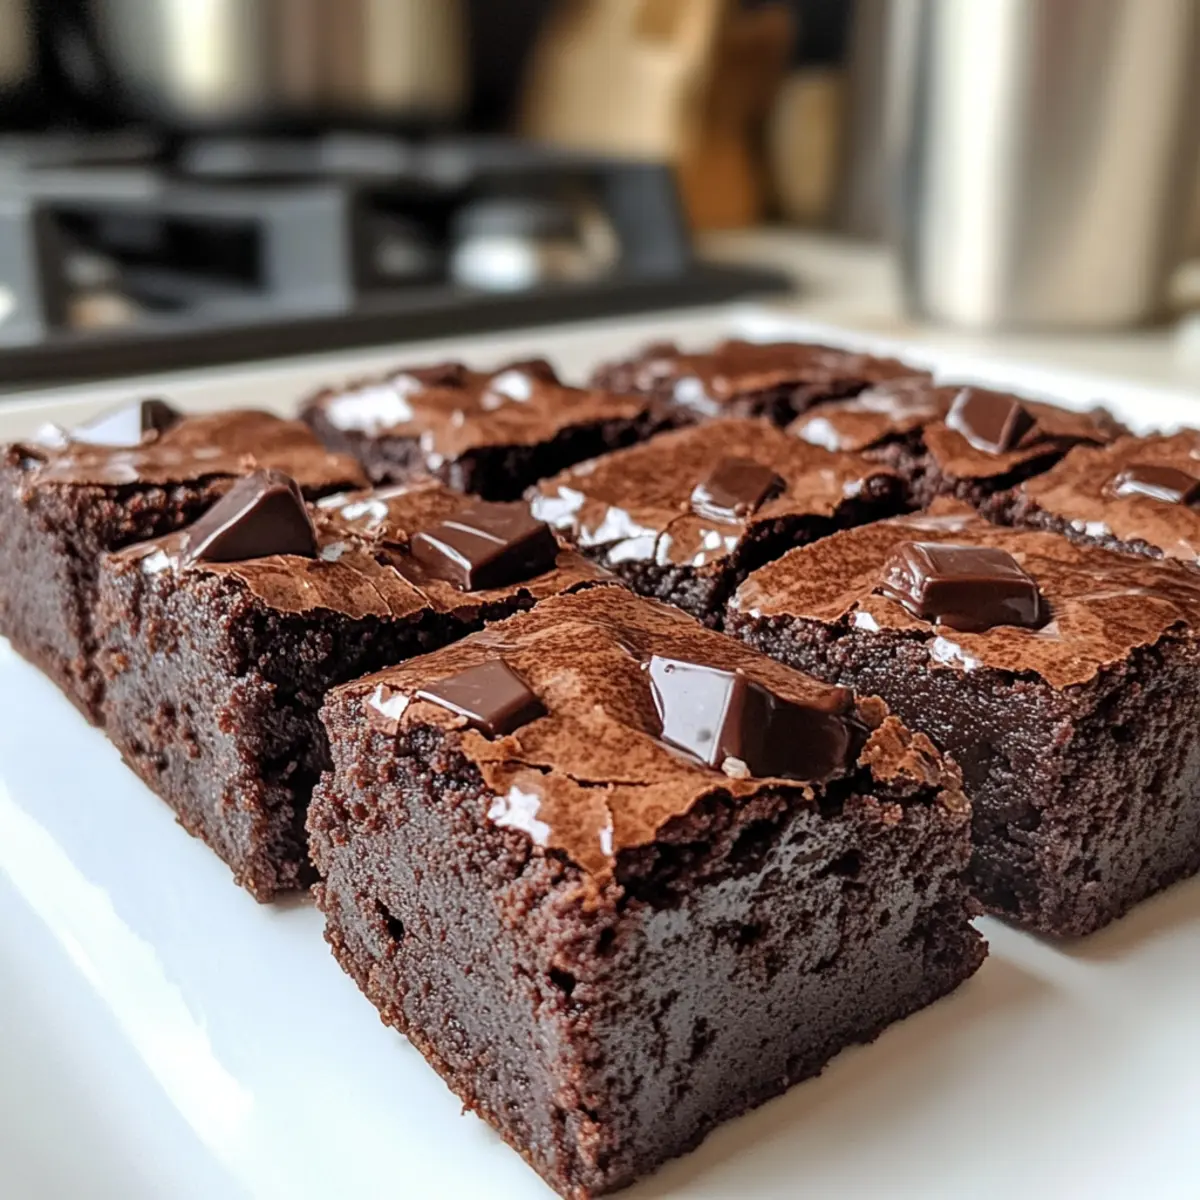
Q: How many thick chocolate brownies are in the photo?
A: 9